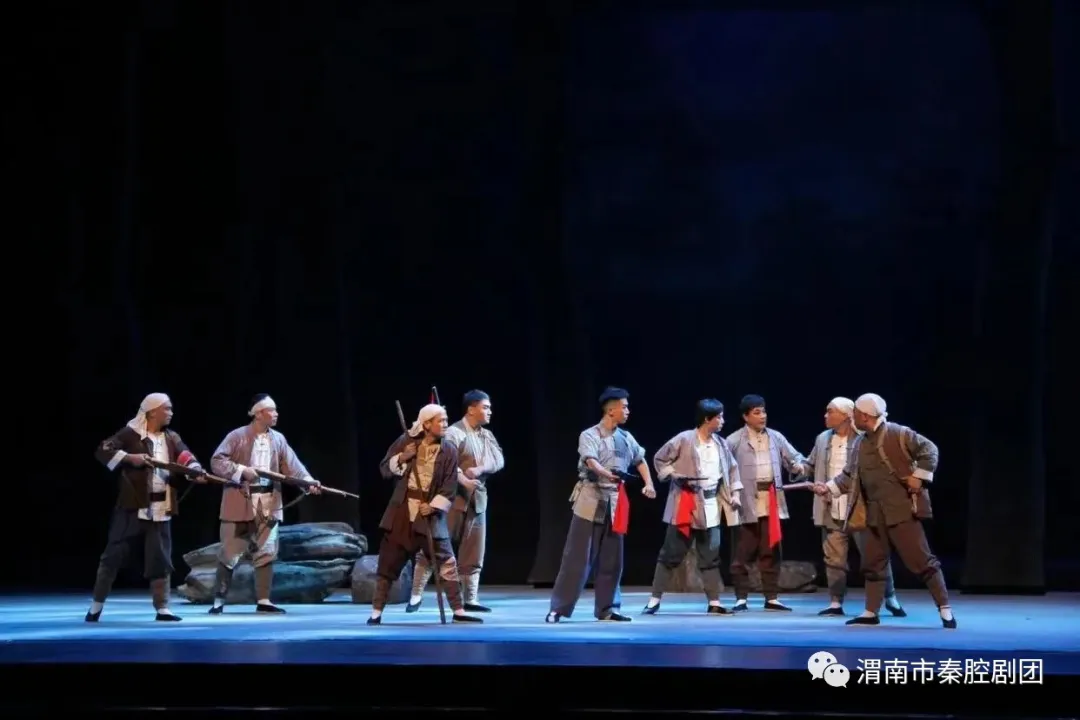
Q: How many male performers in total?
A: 9